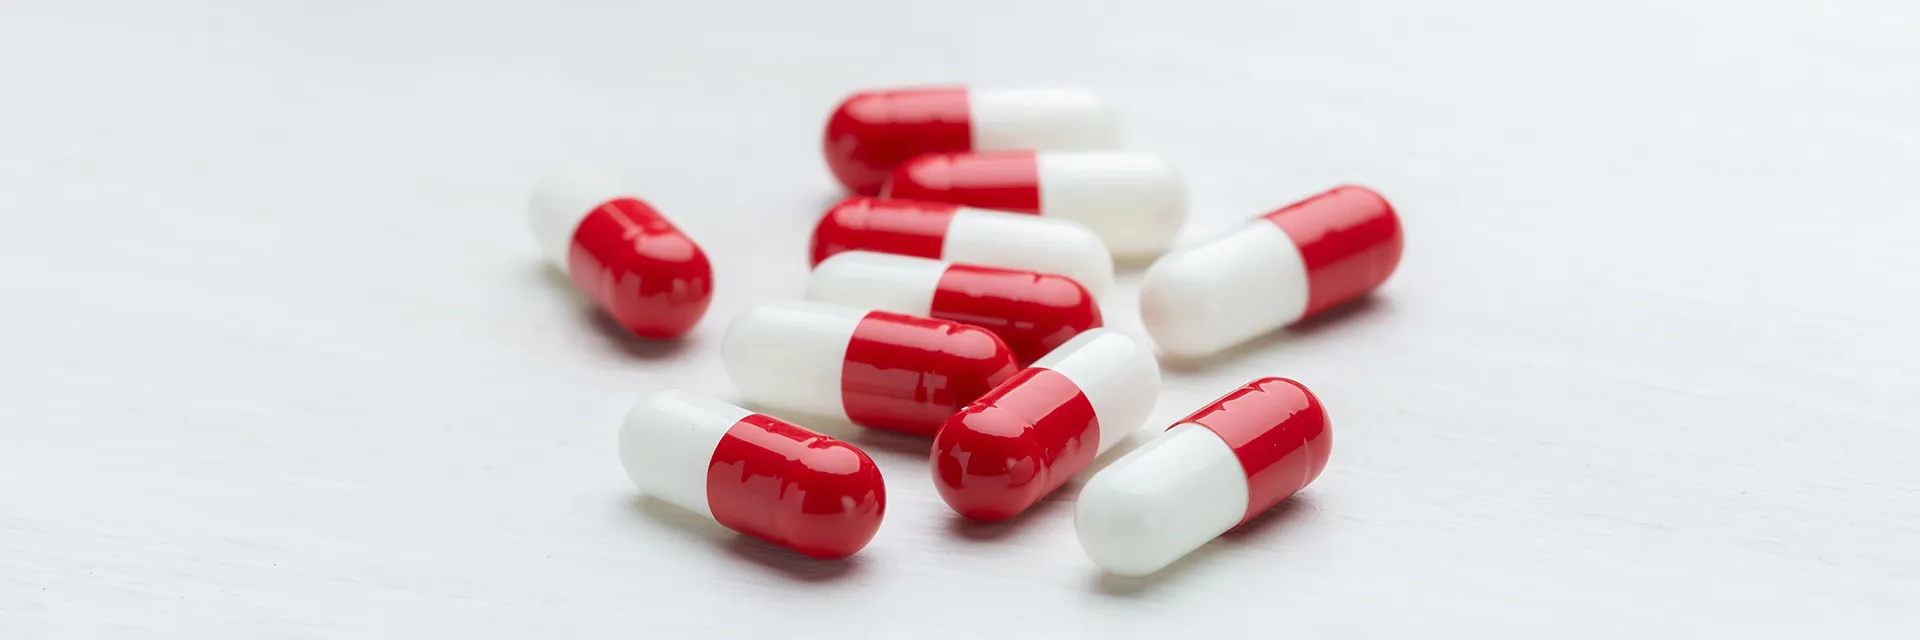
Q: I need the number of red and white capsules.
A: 10